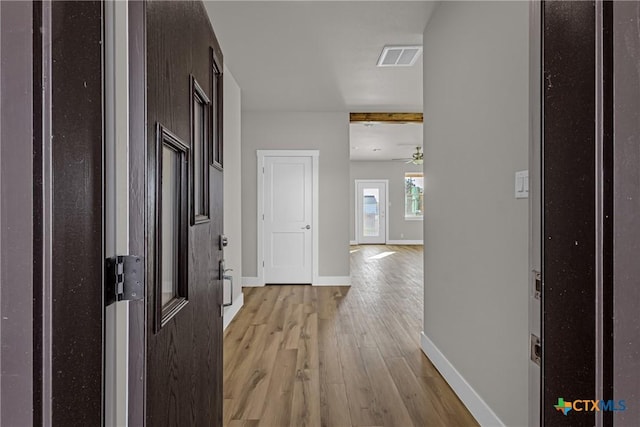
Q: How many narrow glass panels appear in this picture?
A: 3